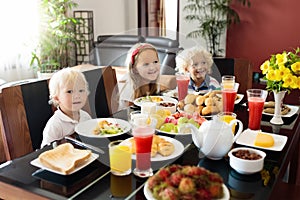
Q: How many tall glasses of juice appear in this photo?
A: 4